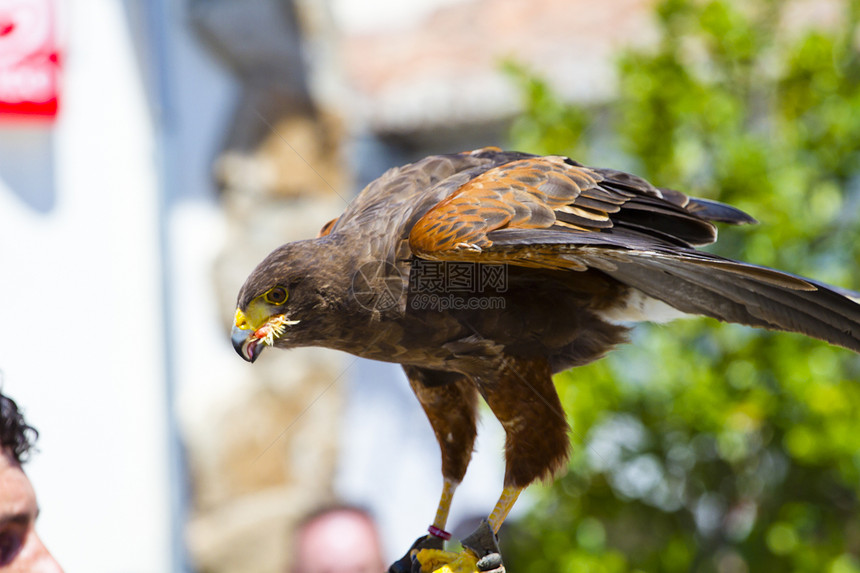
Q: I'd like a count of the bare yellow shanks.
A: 2